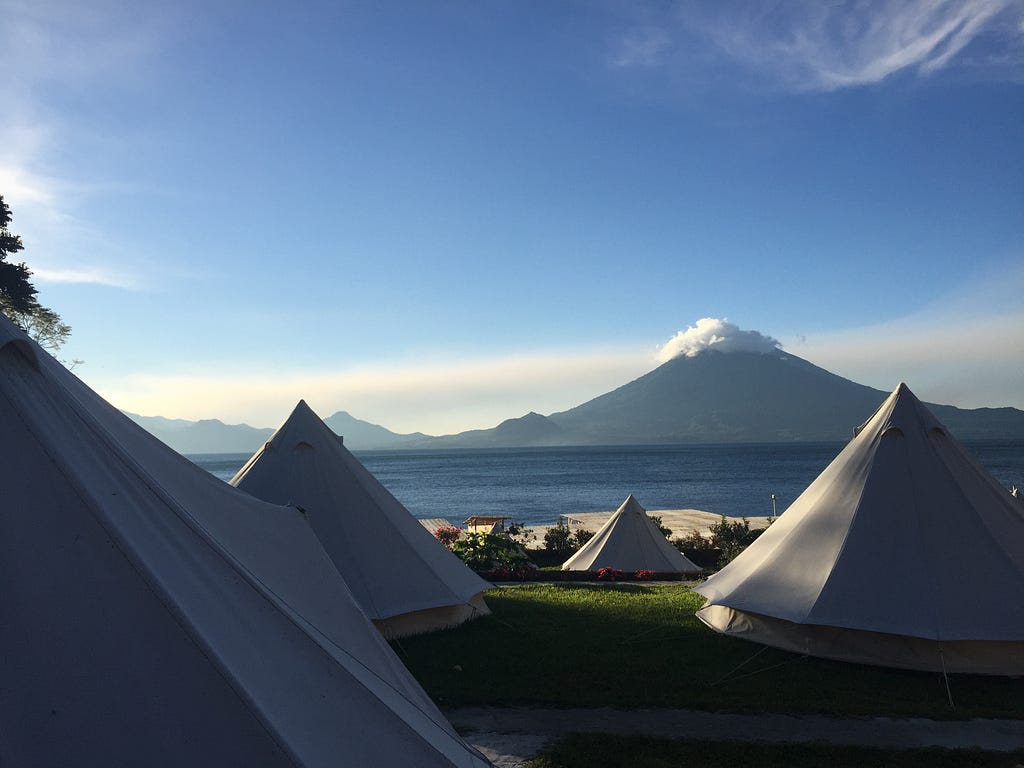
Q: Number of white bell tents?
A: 4